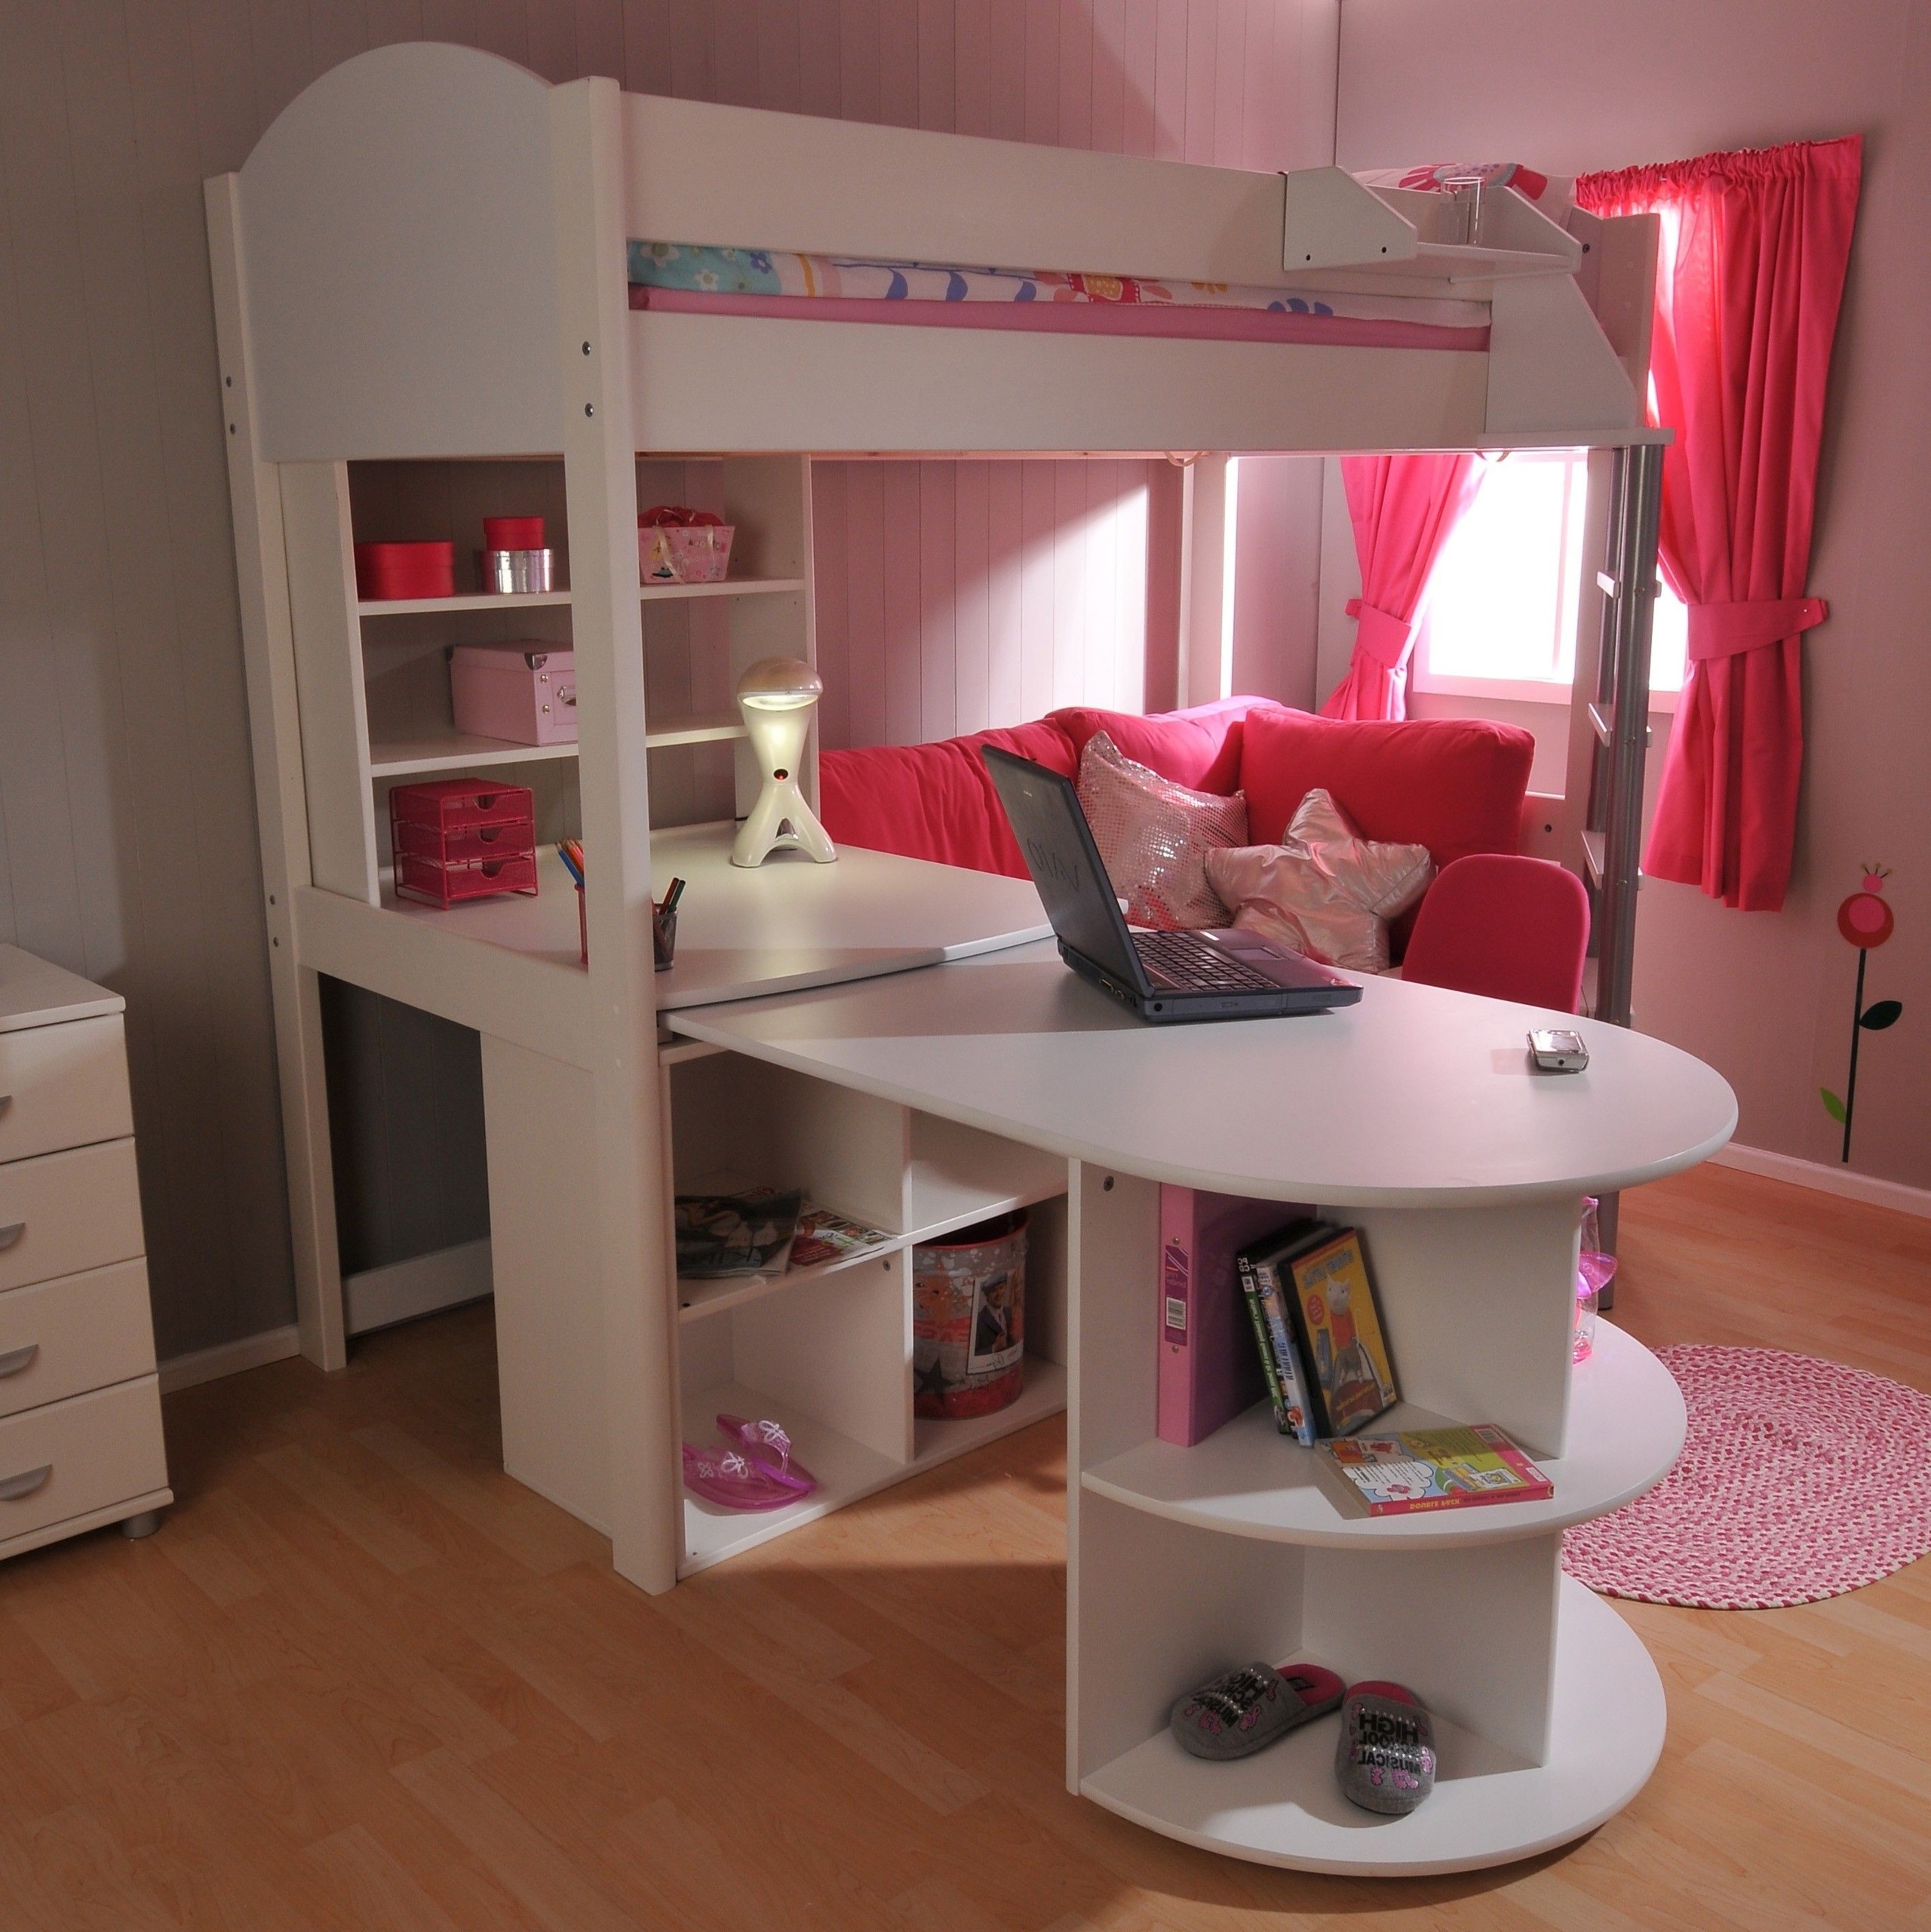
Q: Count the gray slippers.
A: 2